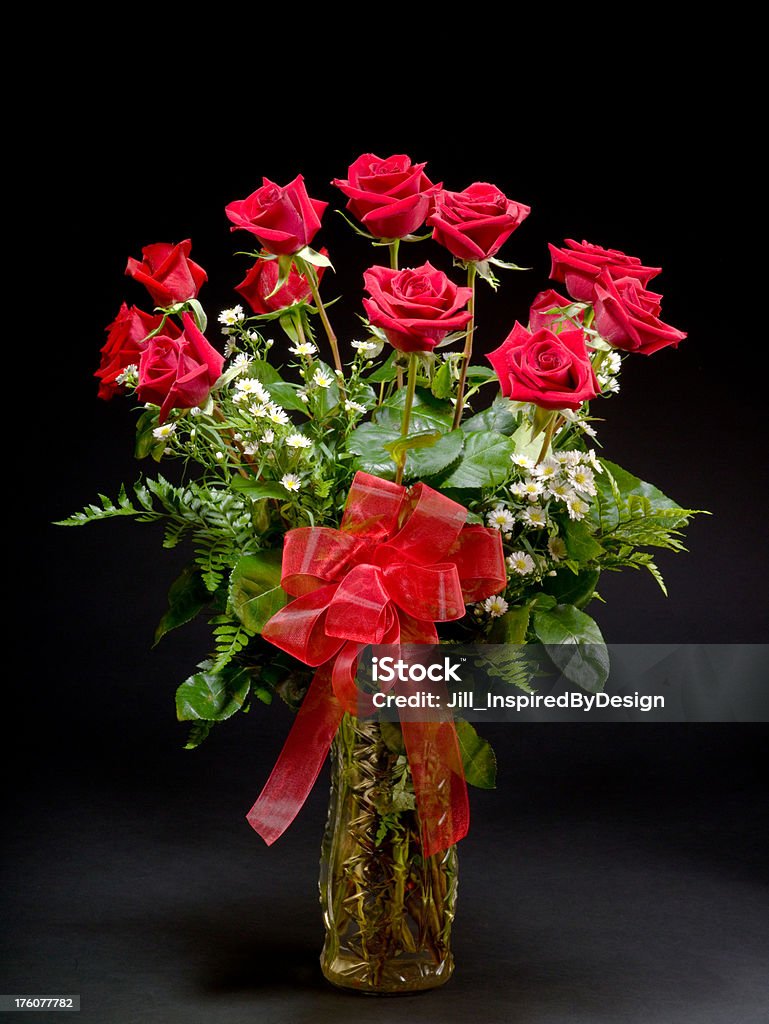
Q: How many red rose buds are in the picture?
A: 12